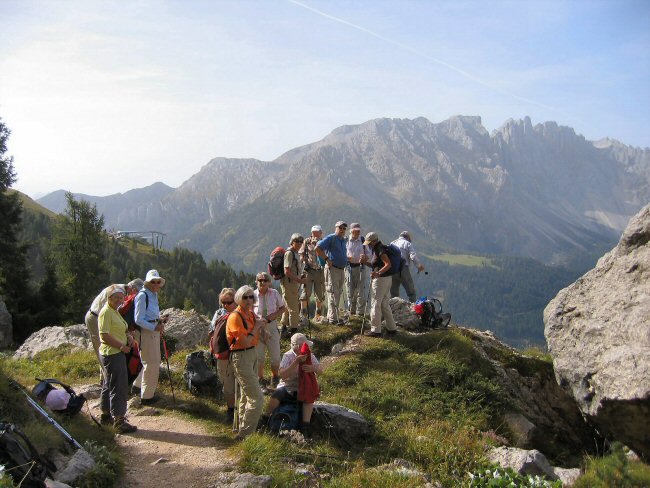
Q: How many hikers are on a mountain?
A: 13